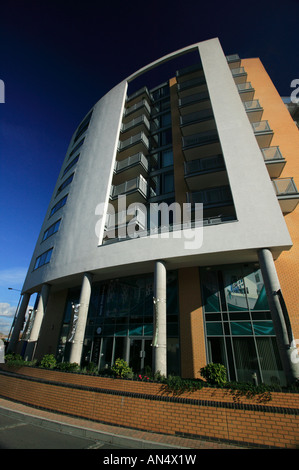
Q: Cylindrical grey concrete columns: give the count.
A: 5